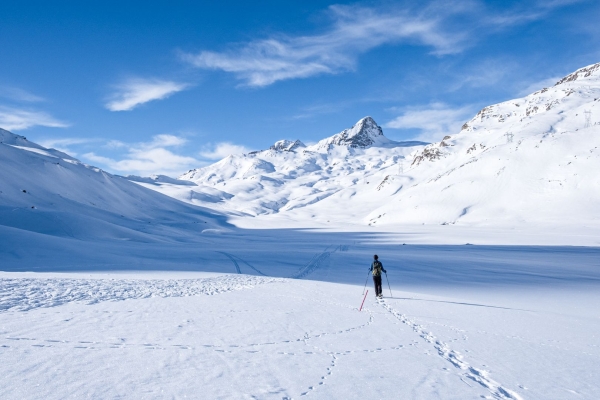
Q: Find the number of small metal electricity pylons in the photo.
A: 3